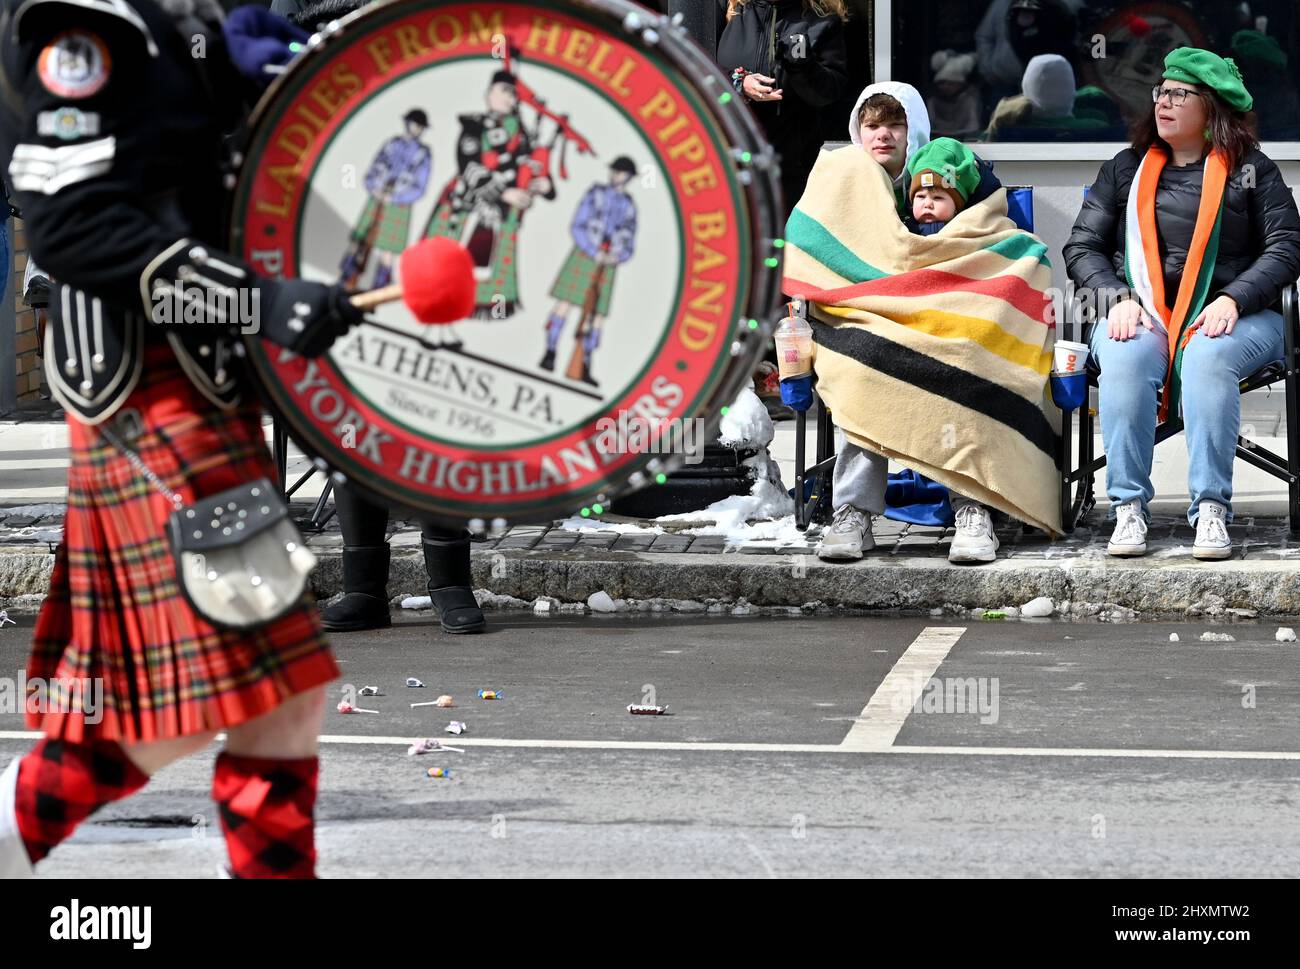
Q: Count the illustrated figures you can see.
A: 3